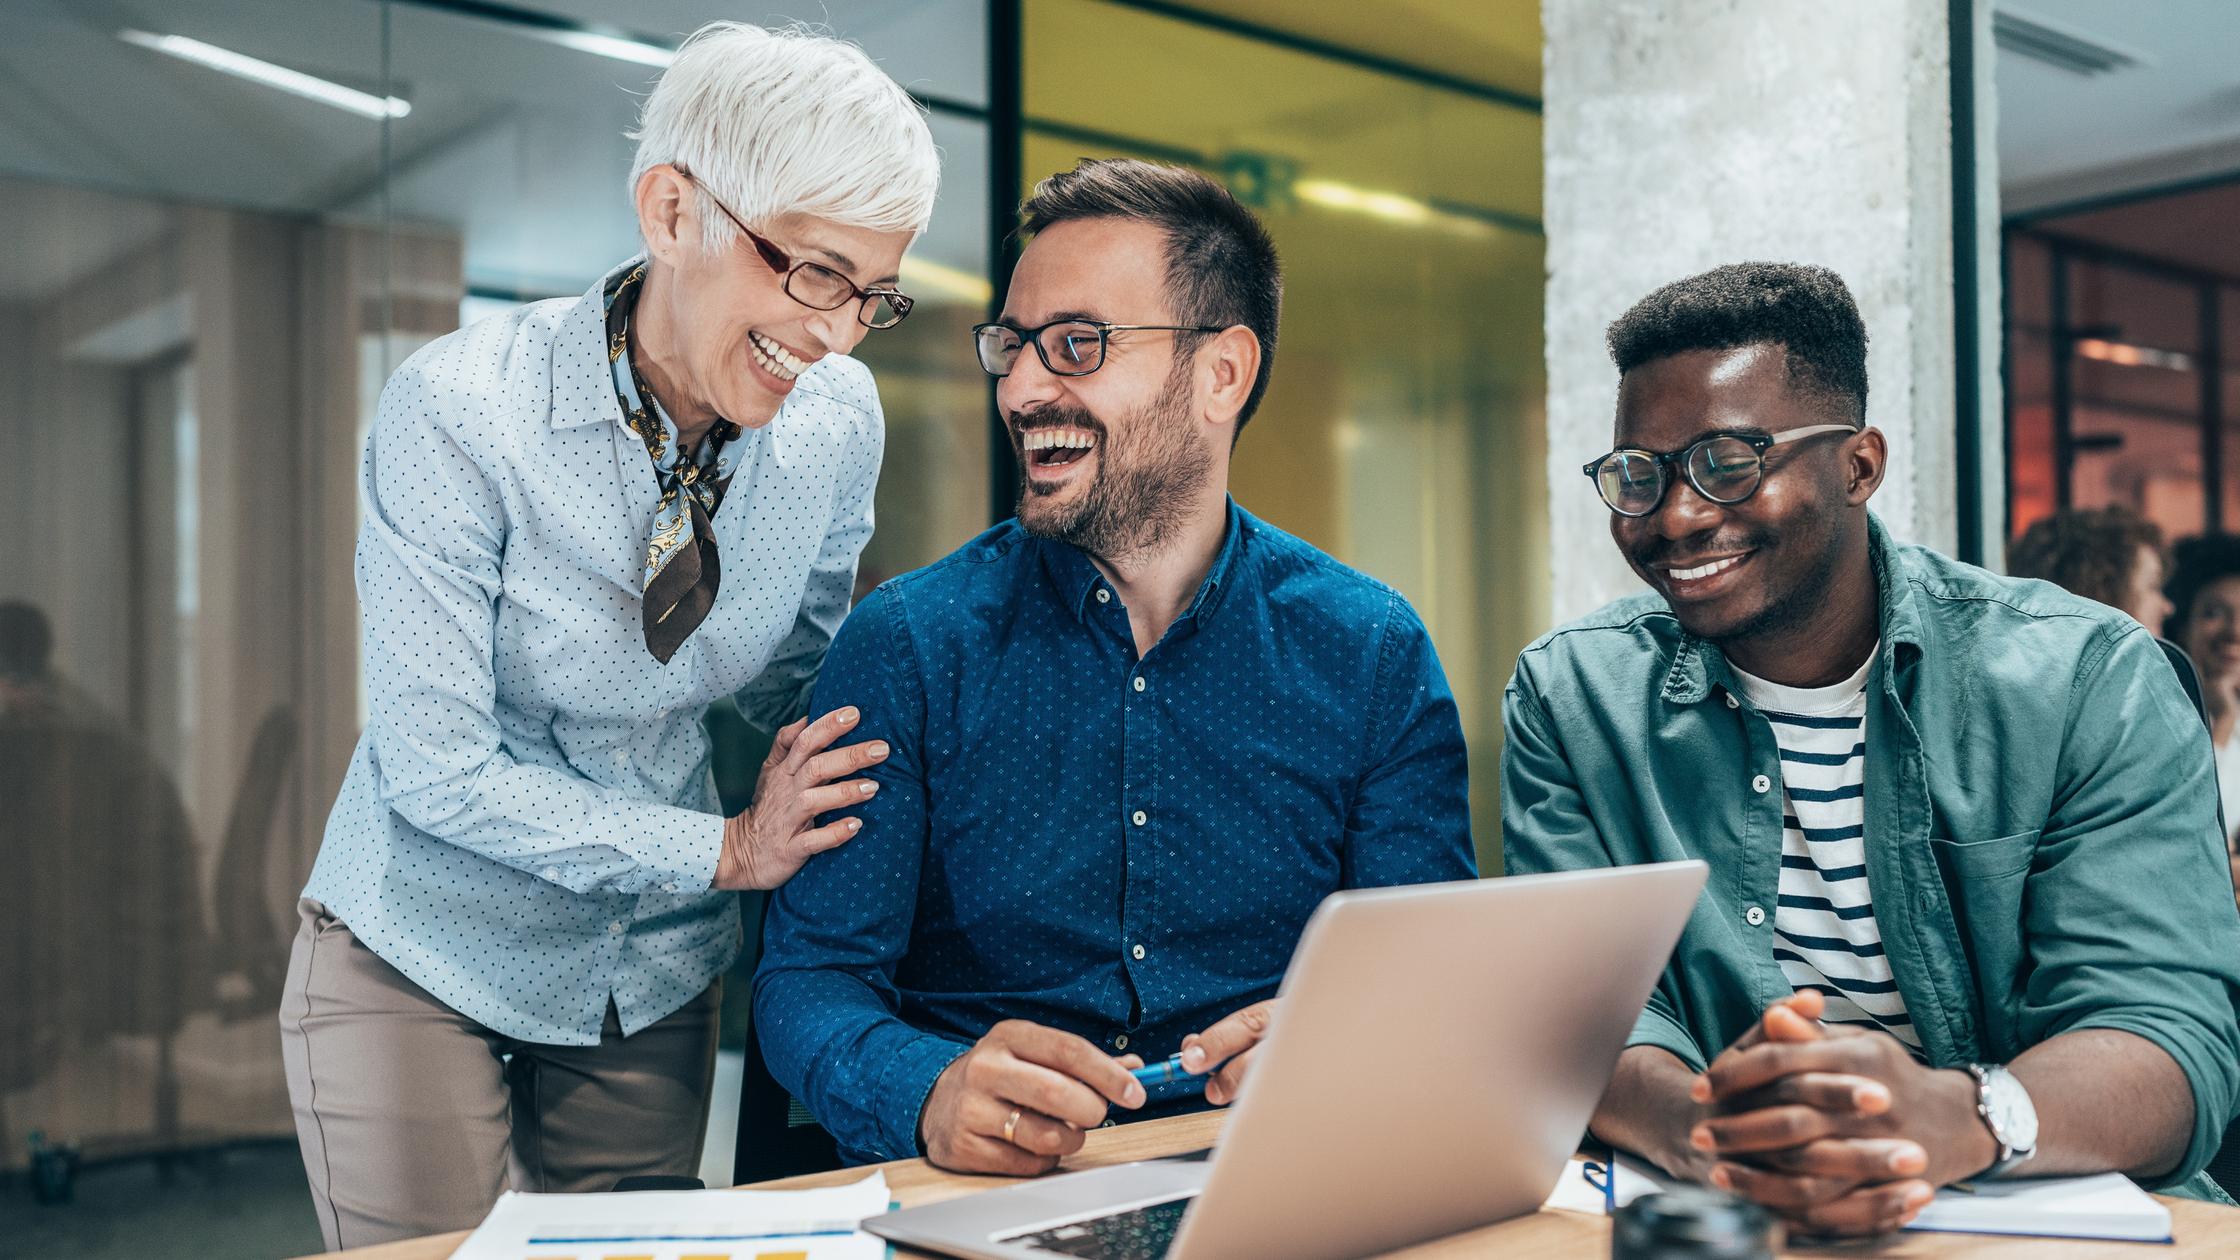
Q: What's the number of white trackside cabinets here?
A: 0